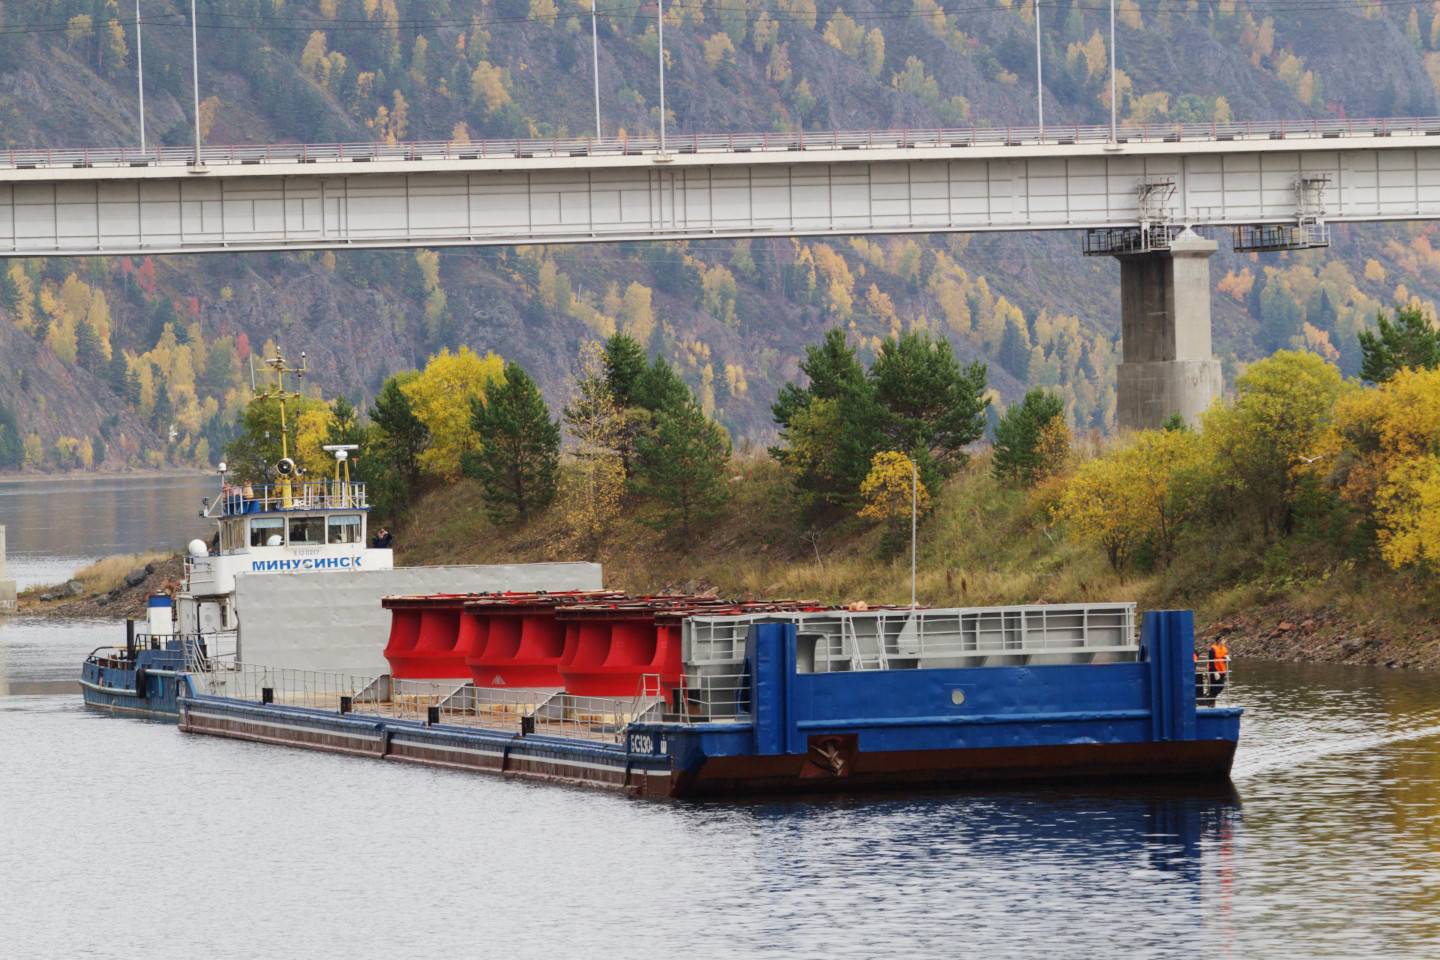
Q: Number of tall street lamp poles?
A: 6